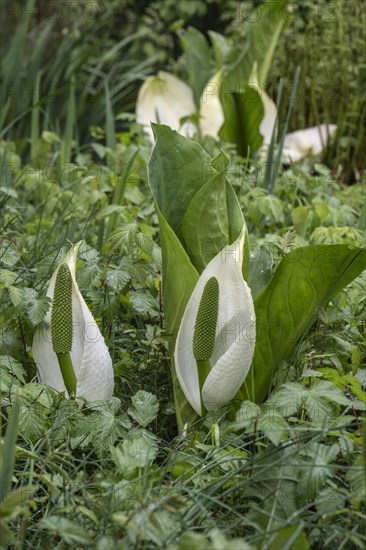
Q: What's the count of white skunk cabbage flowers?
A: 6